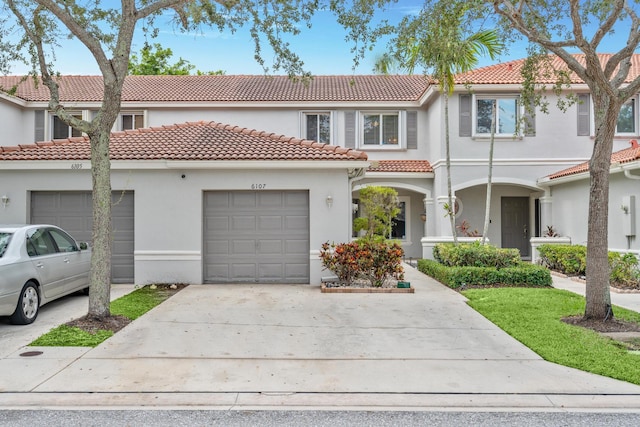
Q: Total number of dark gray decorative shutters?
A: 6